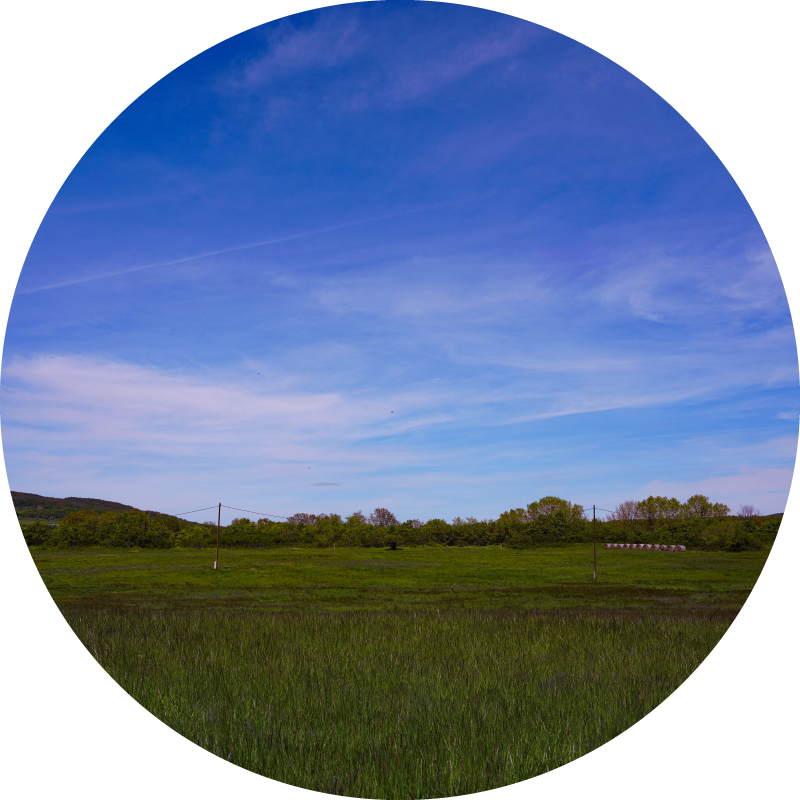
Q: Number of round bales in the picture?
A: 11